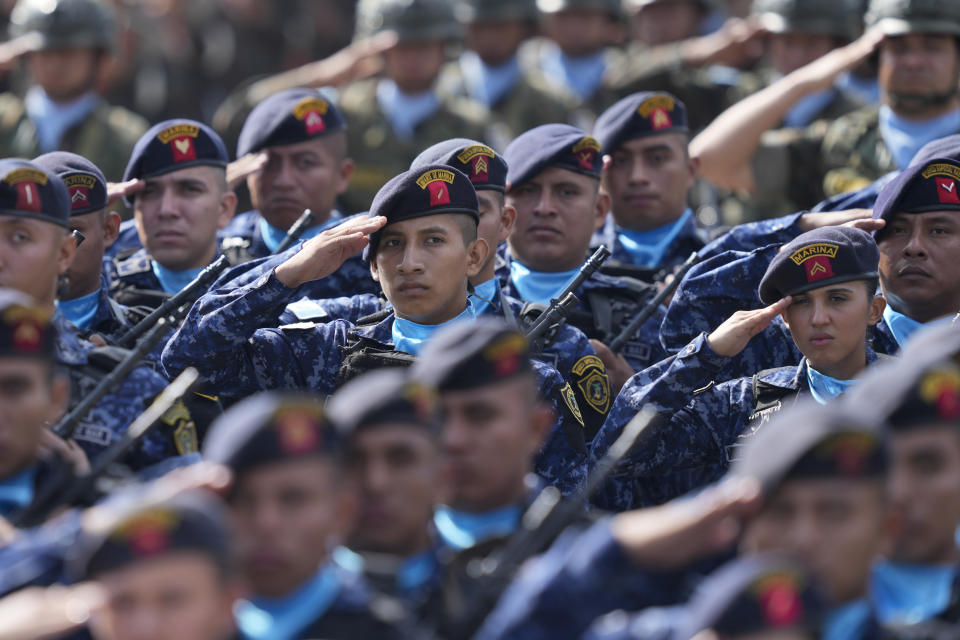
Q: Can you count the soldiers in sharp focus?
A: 2